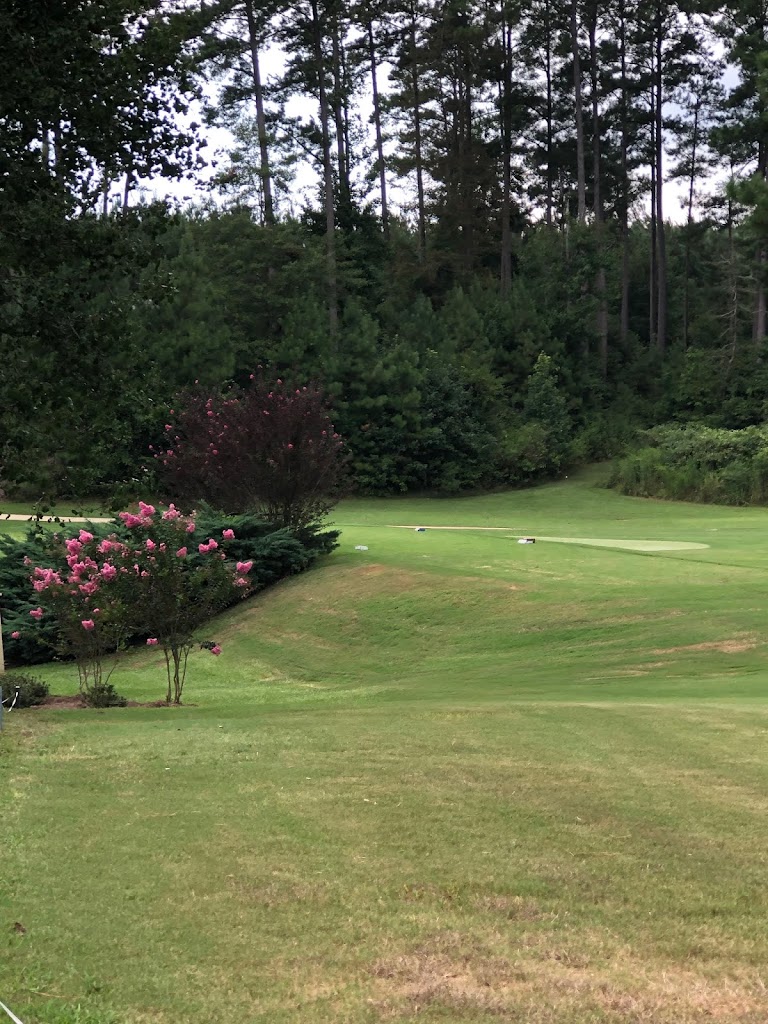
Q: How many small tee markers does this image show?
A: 3